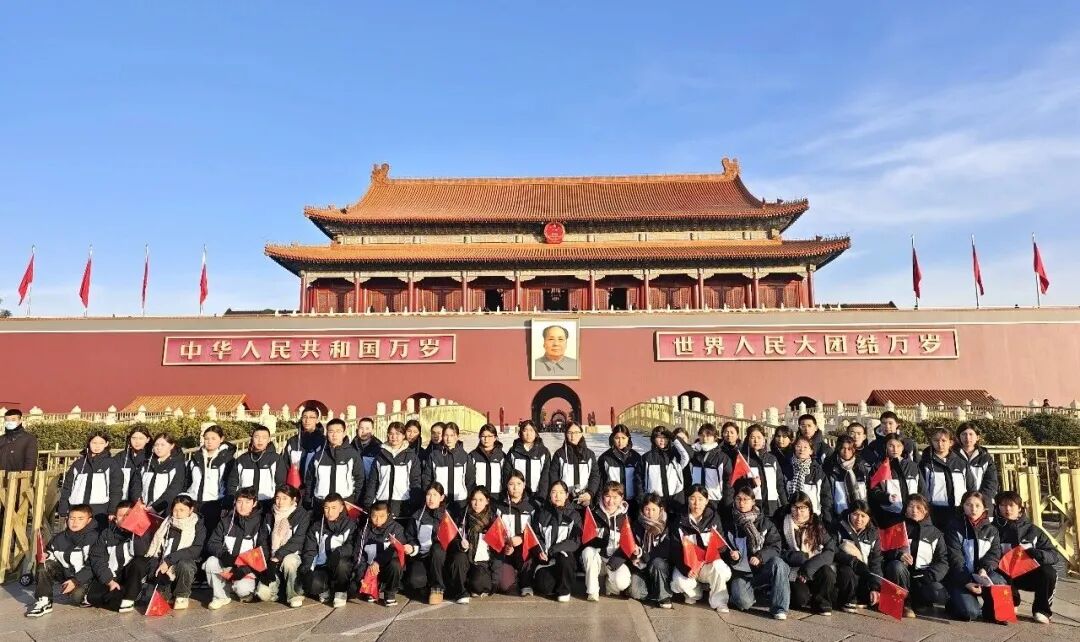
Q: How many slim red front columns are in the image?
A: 10